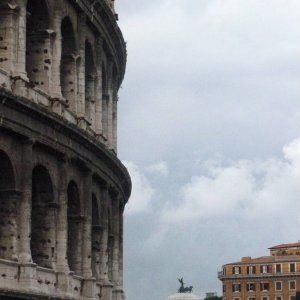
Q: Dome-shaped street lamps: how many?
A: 0